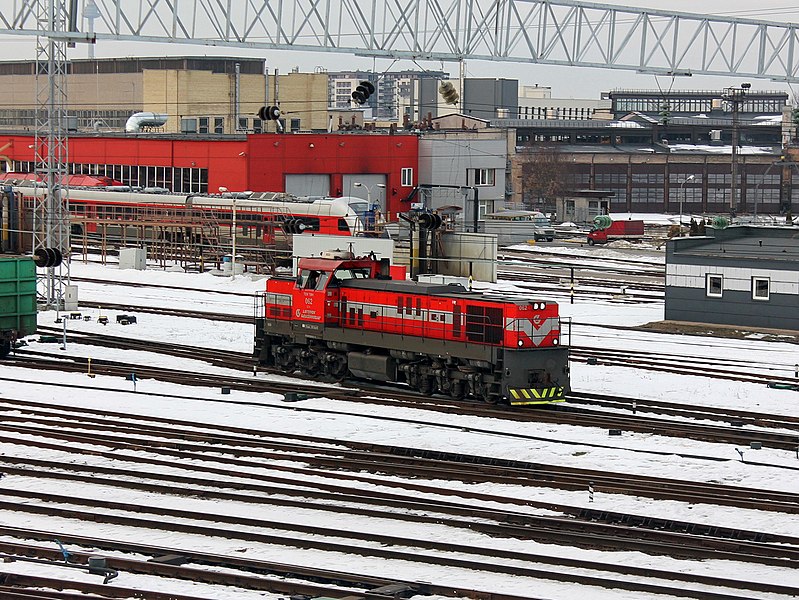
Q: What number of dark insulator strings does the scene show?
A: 5